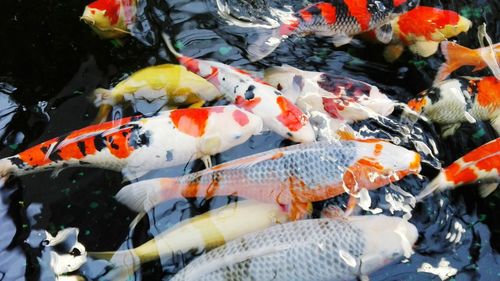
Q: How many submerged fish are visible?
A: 13